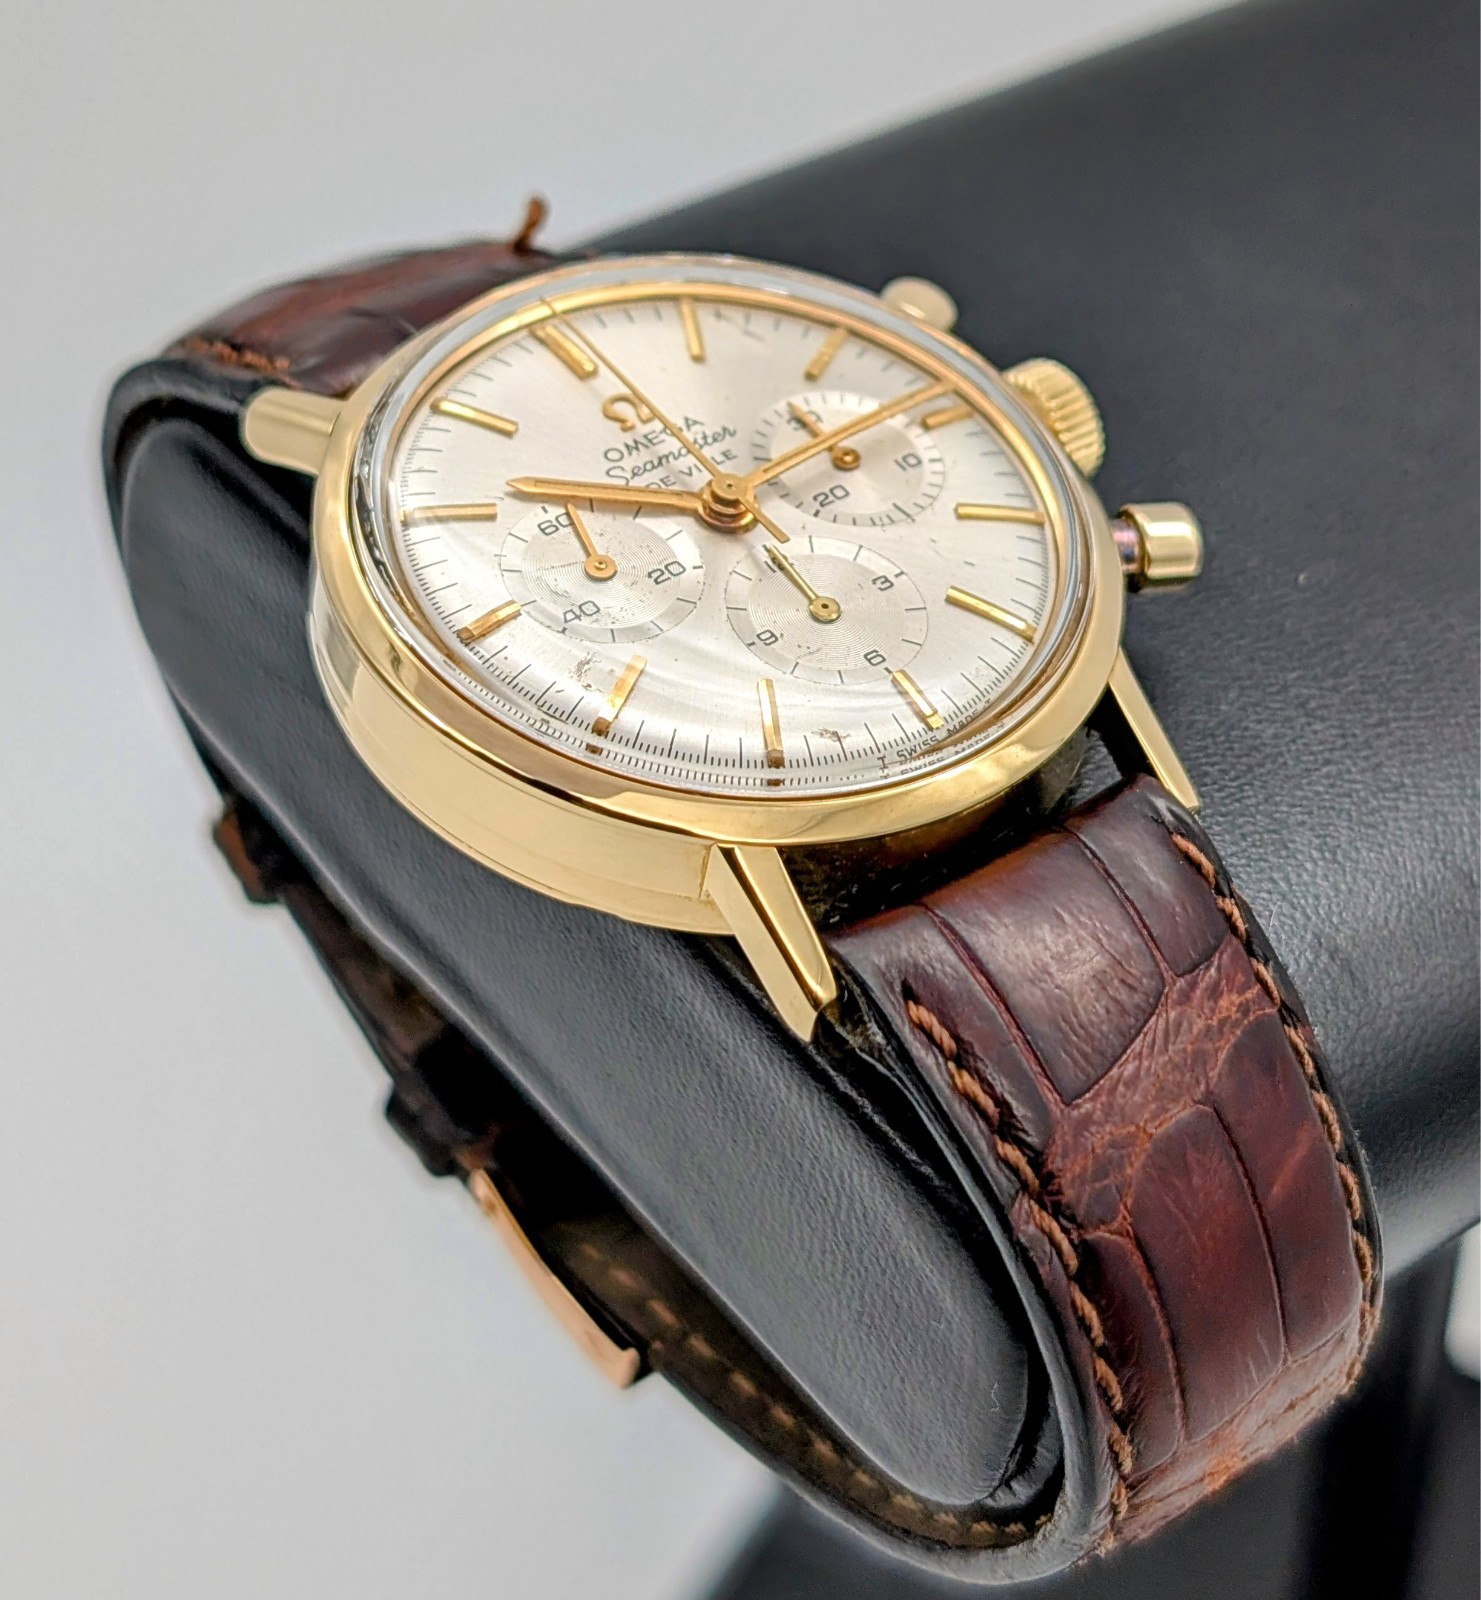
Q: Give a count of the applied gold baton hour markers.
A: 12